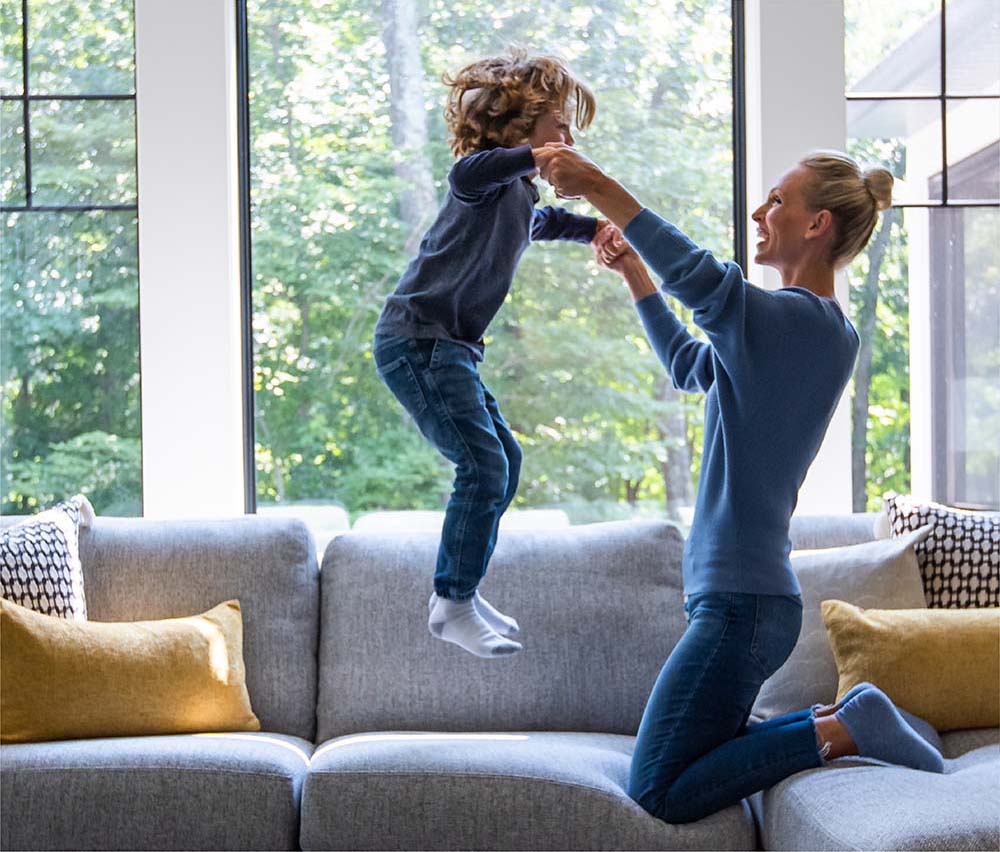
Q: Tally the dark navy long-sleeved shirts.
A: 1